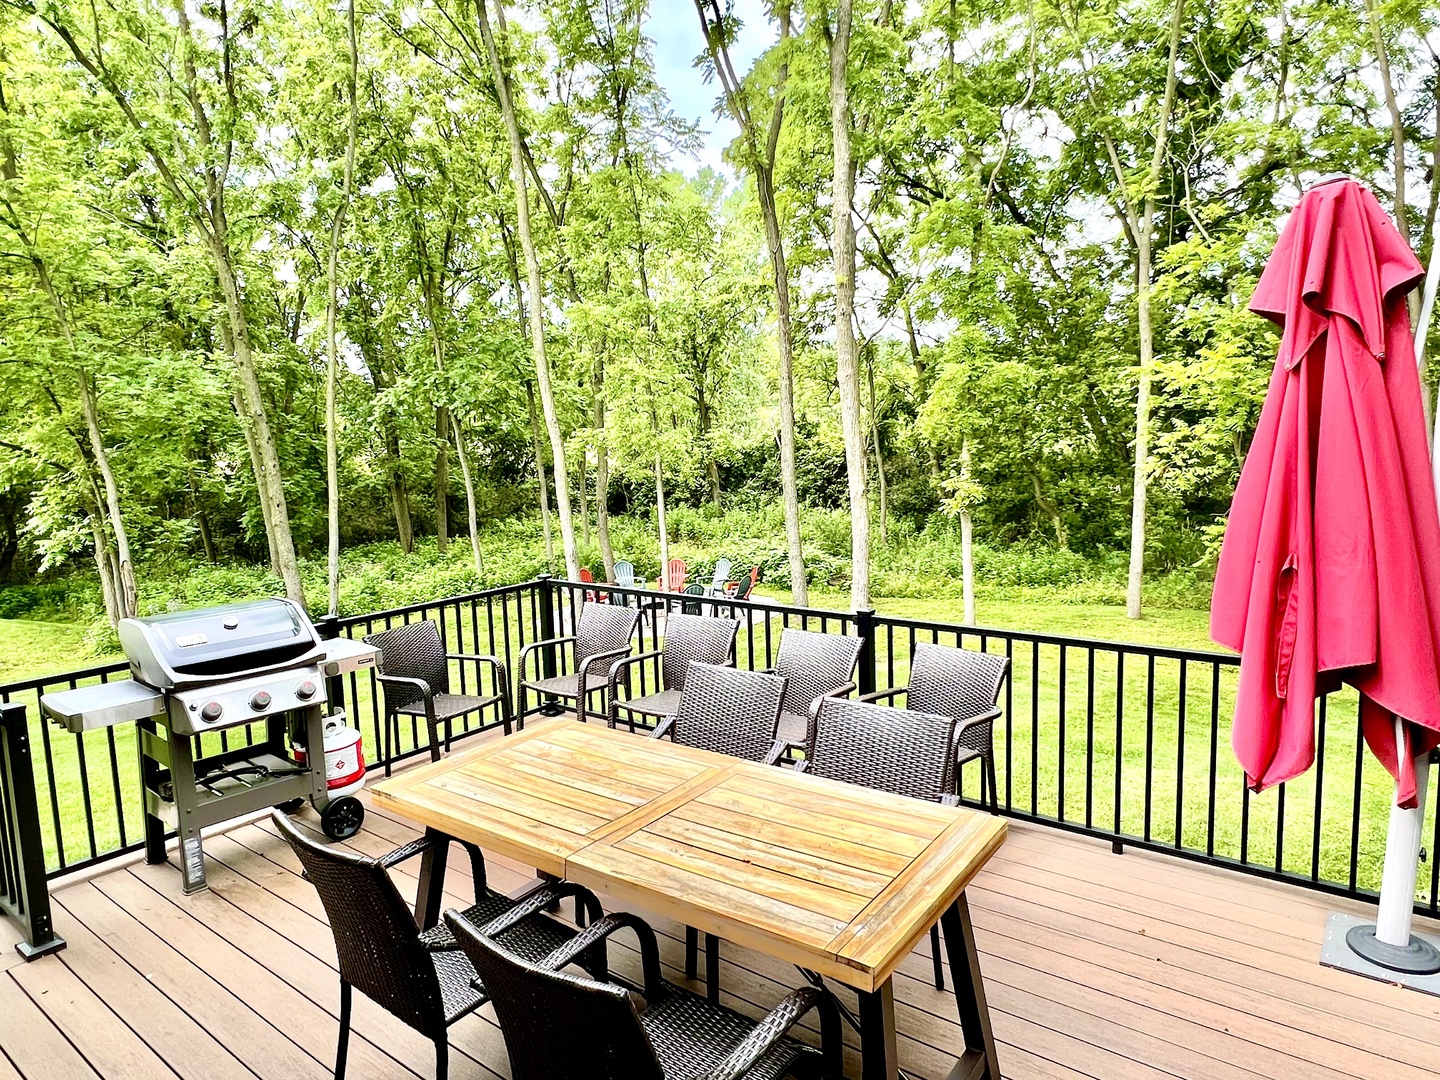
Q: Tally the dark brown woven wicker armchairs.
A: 9